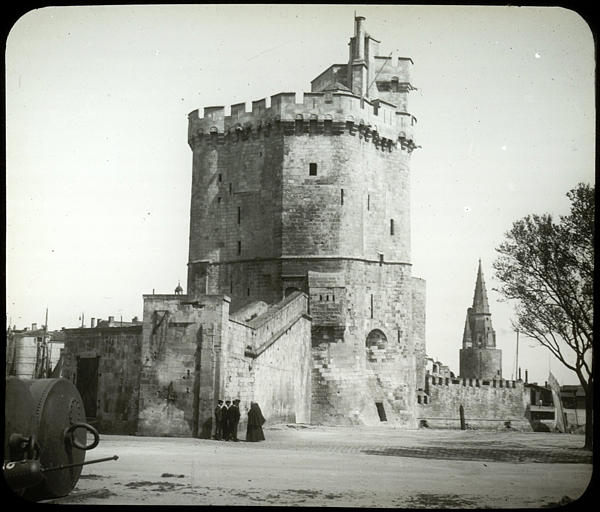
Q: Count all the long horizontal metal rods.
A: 1